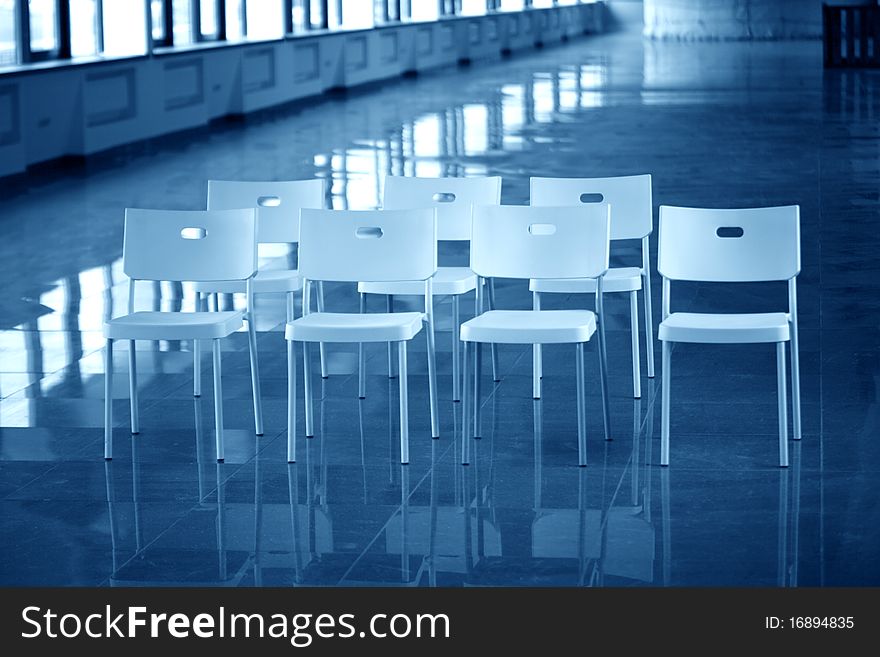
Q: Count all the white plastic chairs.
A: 7